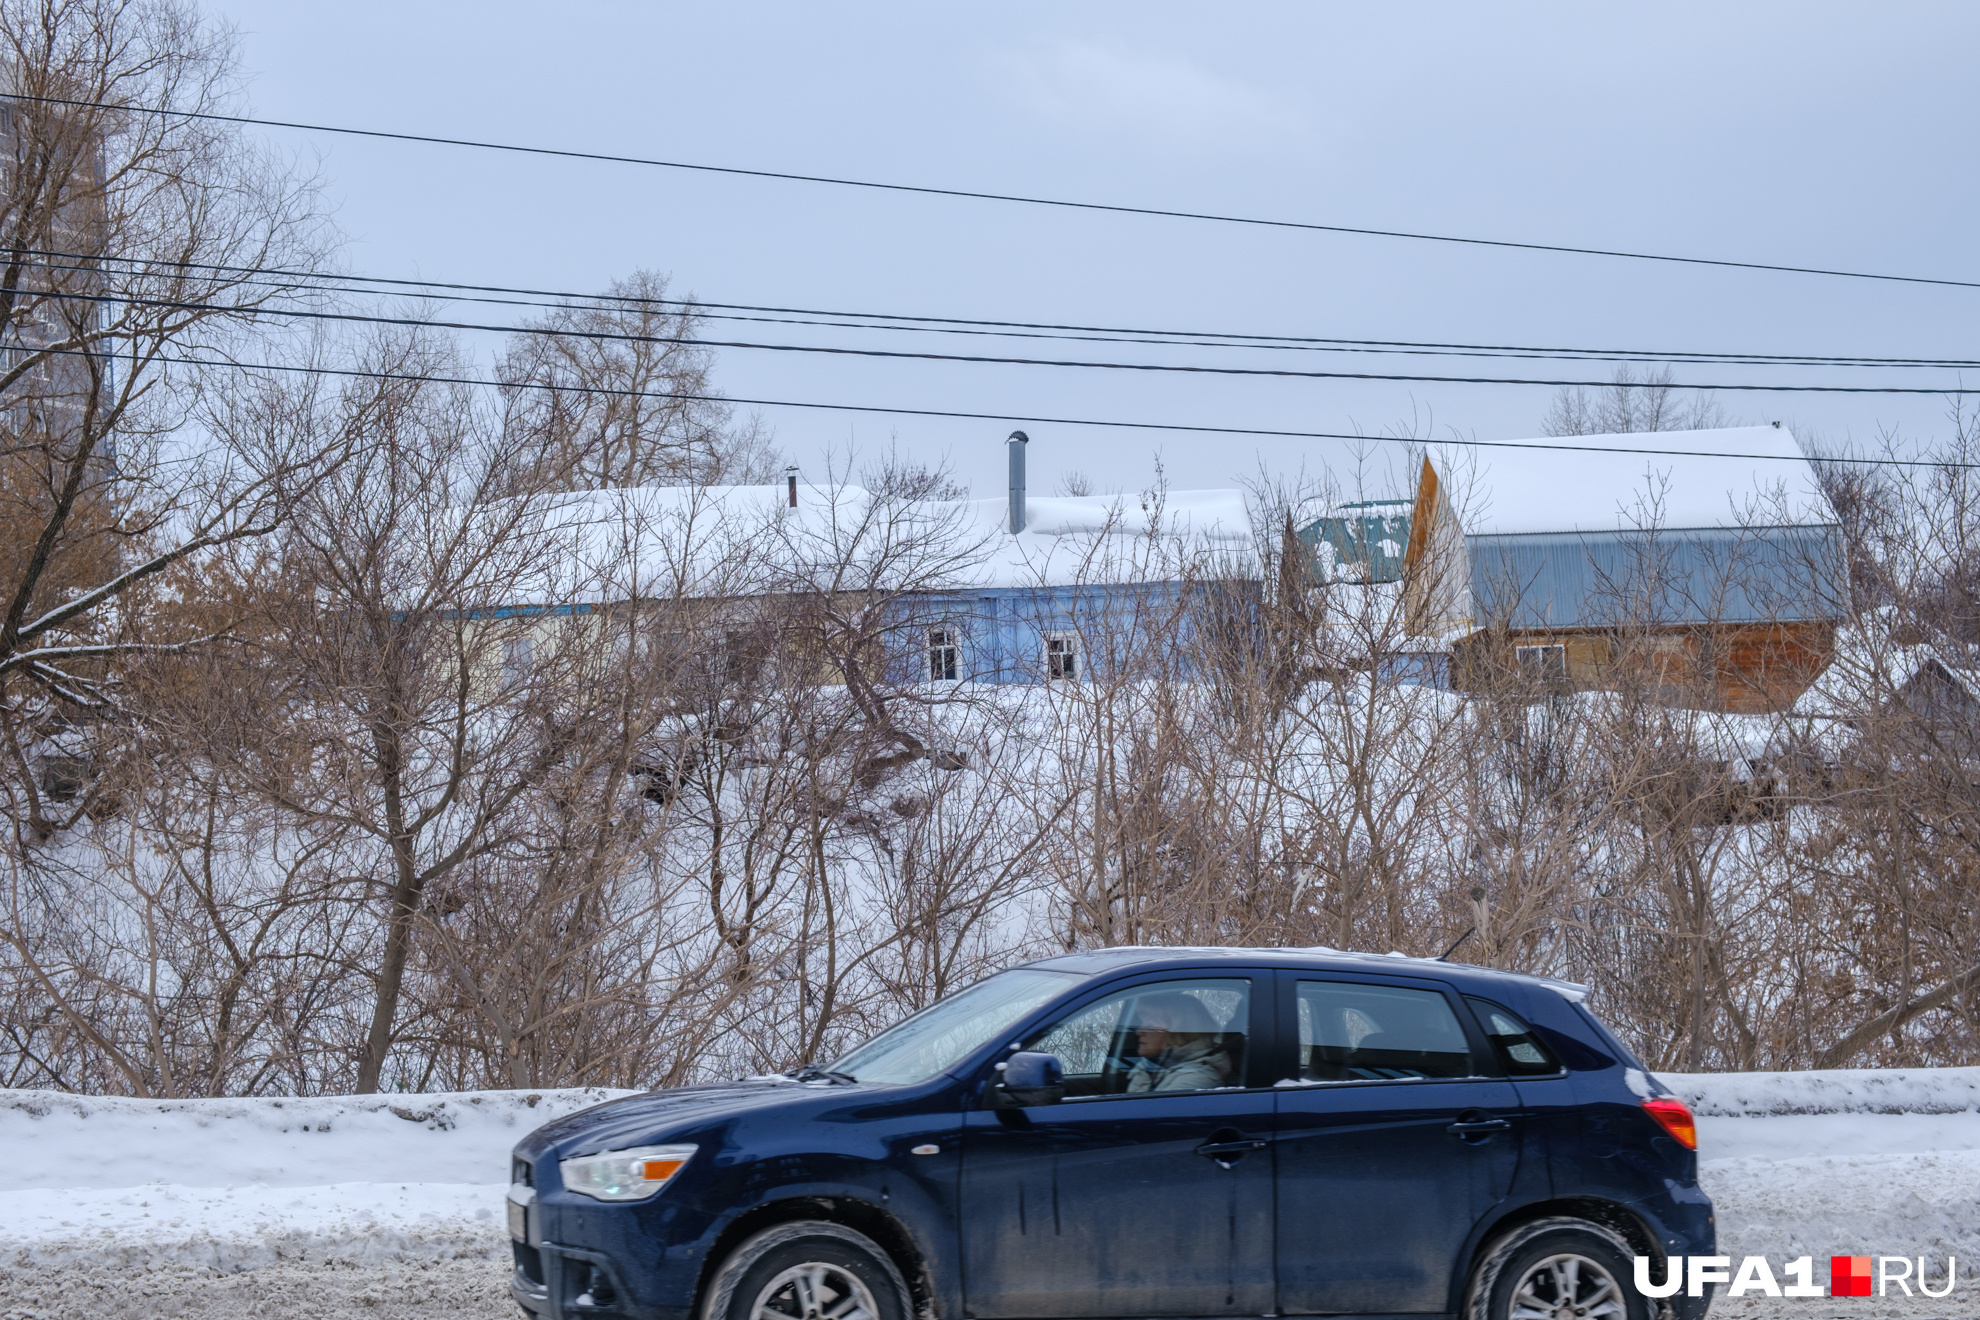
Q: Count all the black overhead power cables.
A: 5